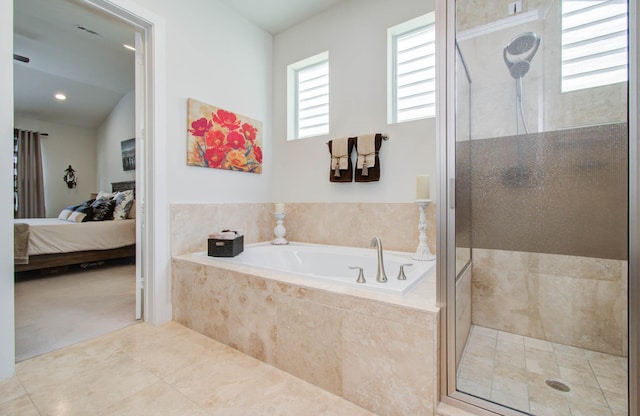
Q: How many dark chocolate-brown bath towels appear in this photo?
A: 2